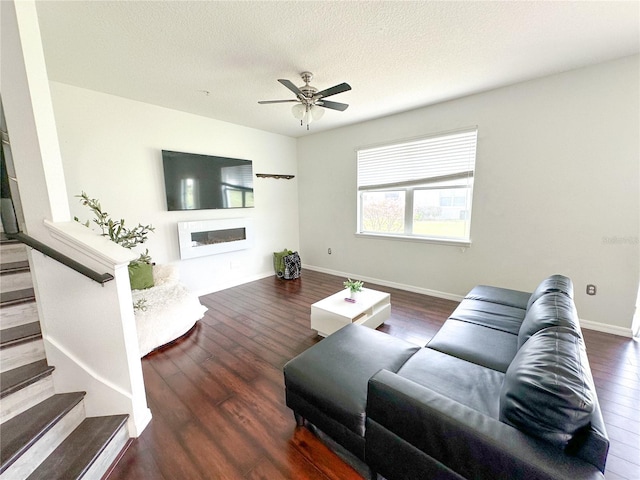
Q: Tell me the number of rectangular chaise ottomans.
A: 1